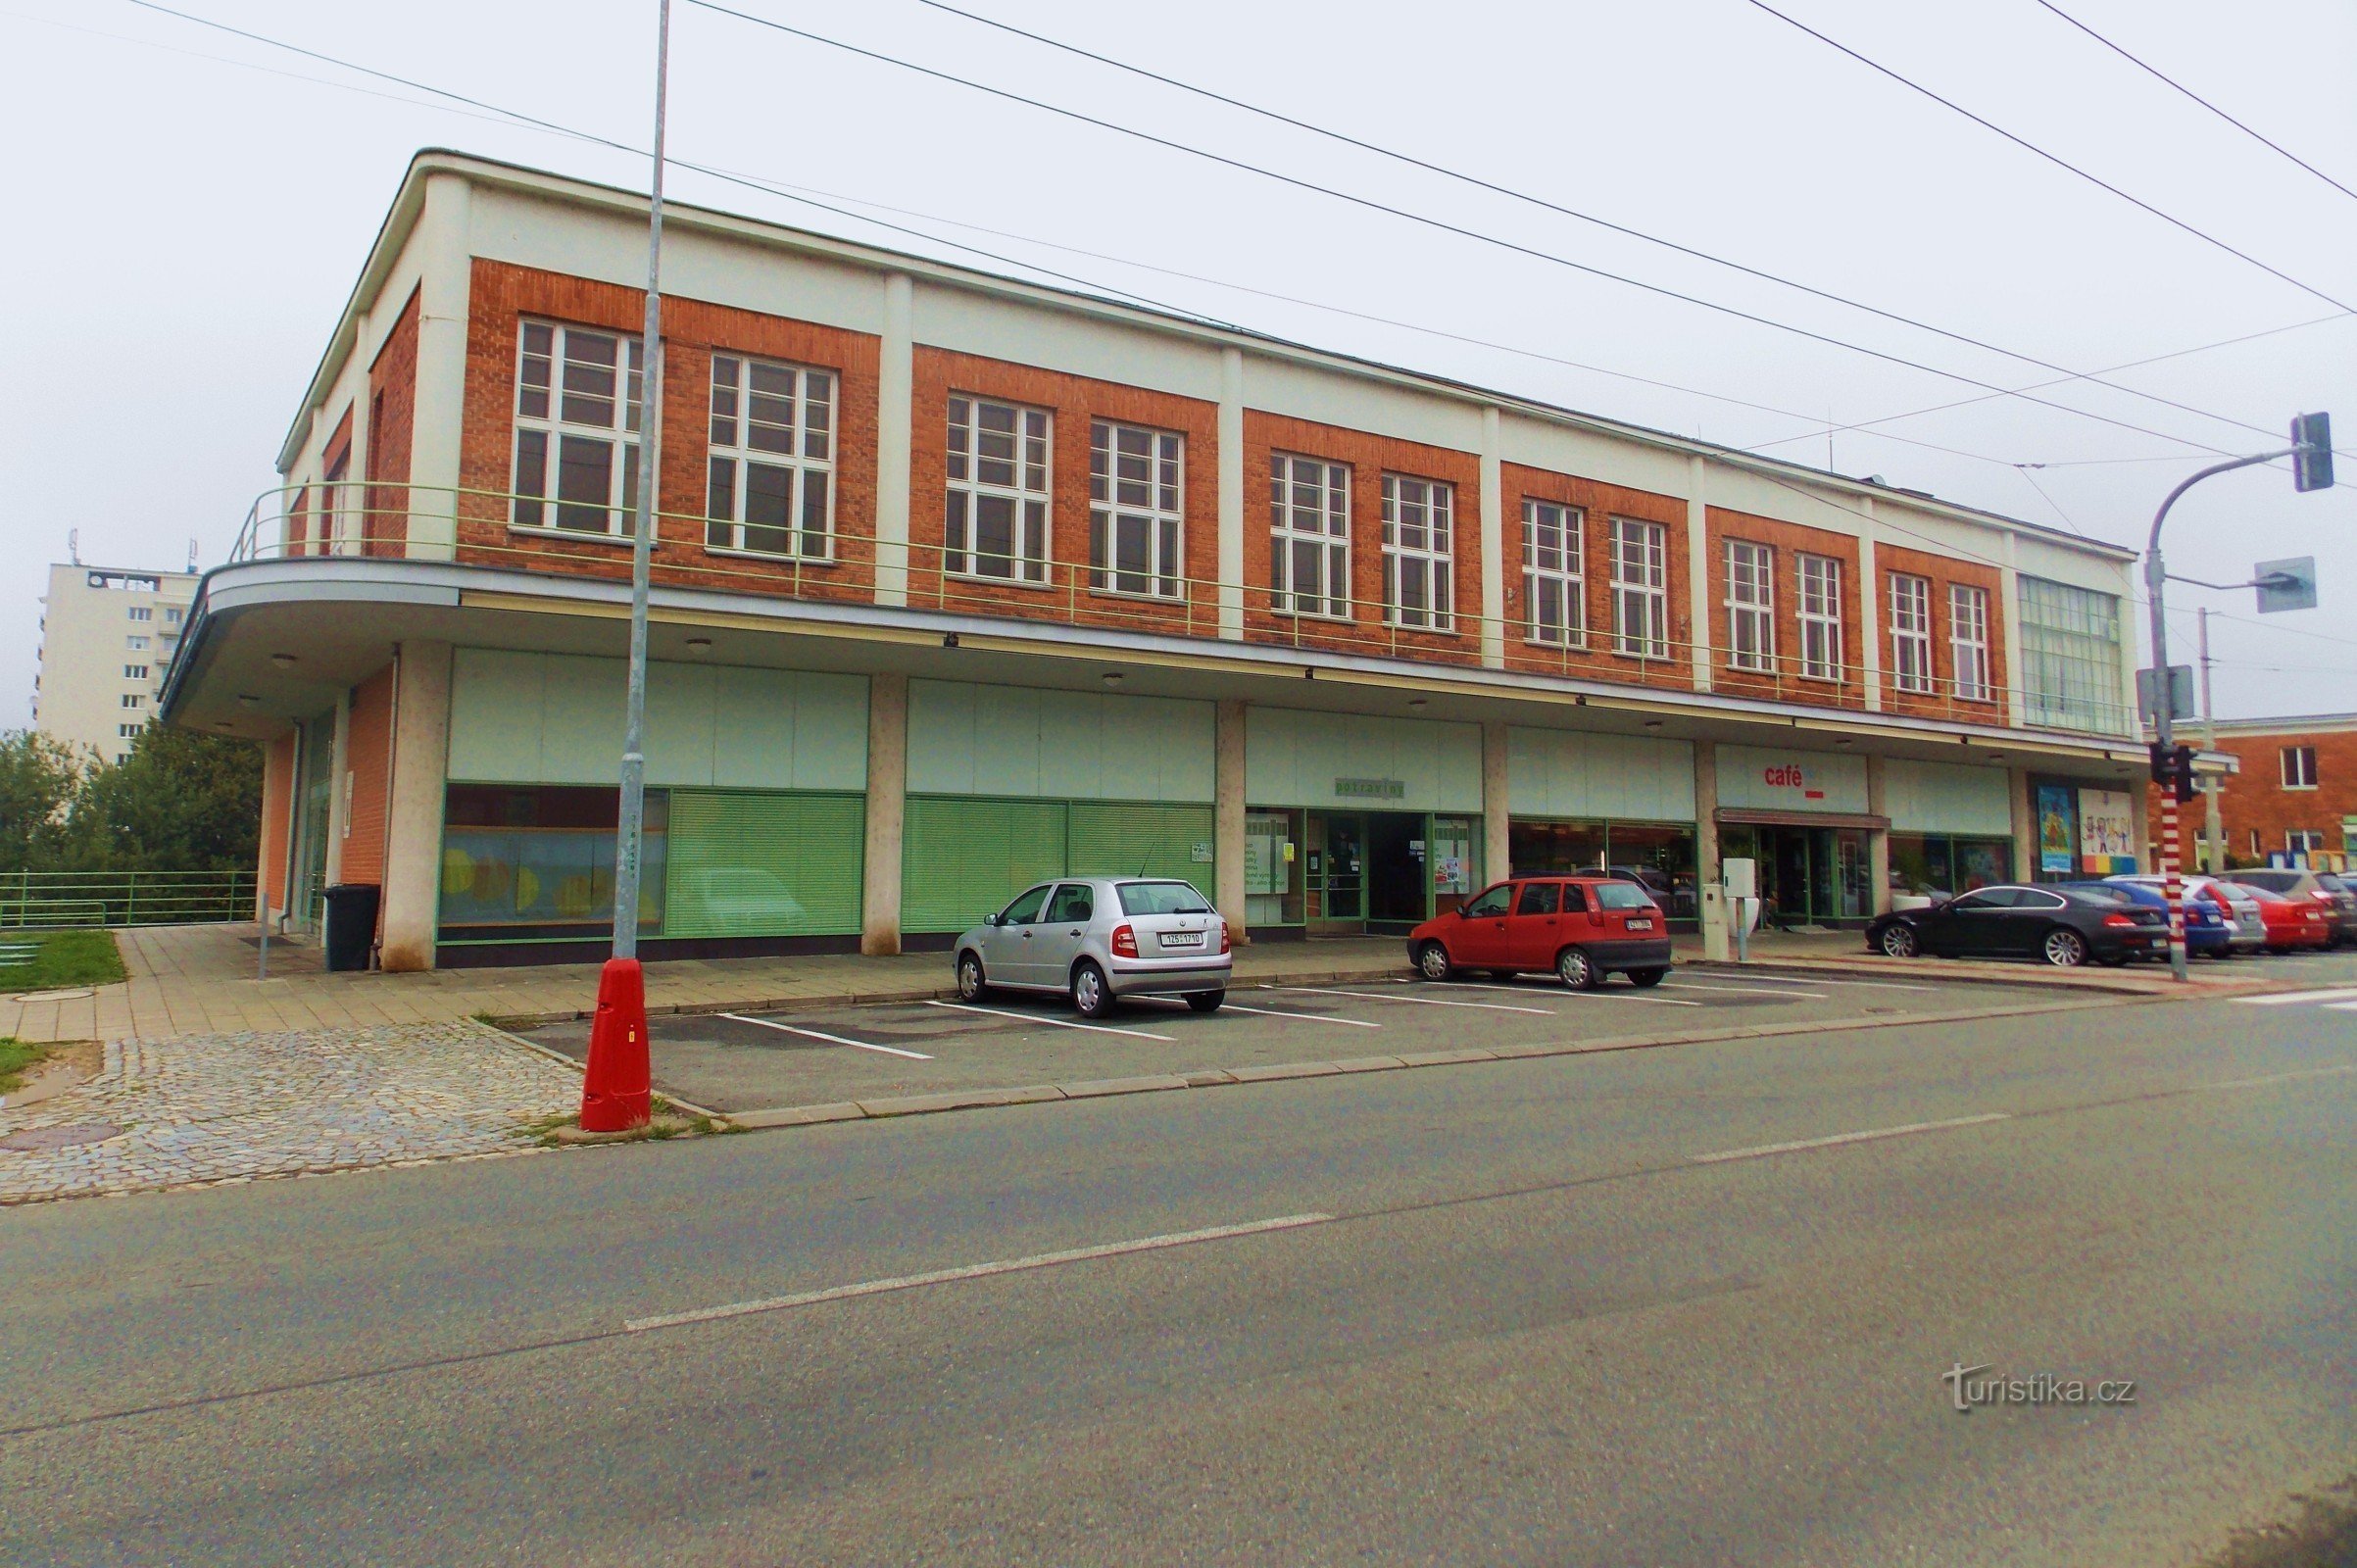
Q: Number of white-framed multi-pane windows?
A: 12